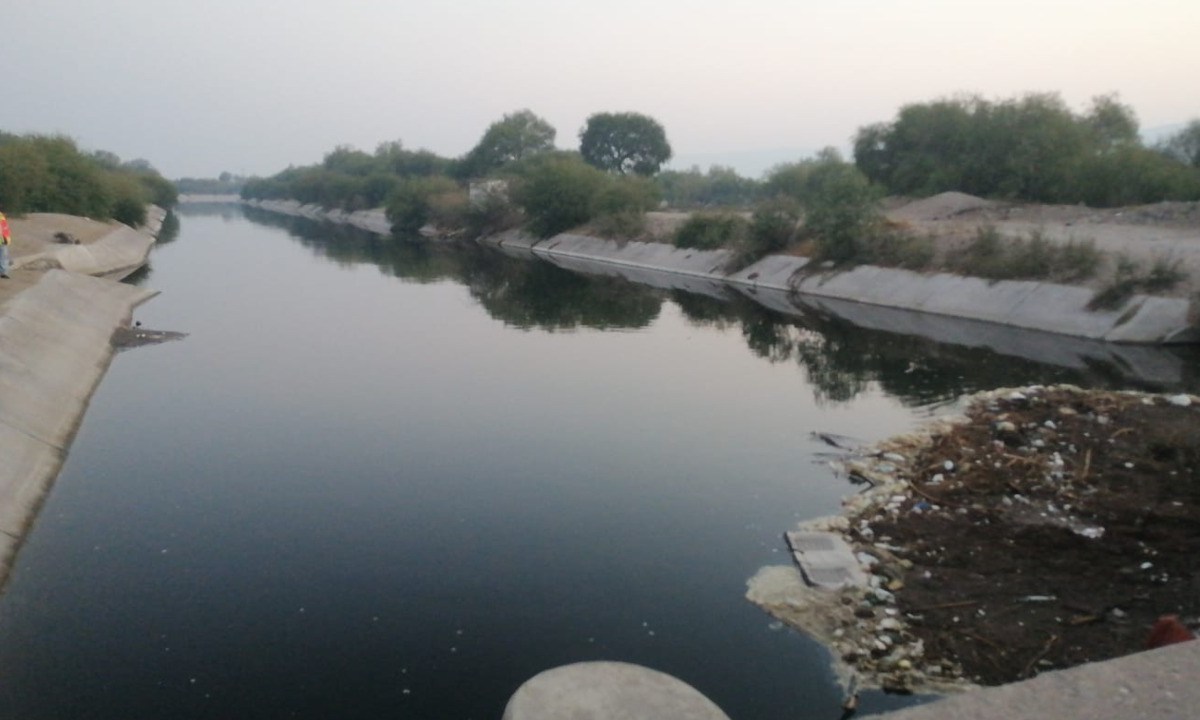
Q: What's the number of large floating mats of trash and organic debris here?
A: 1